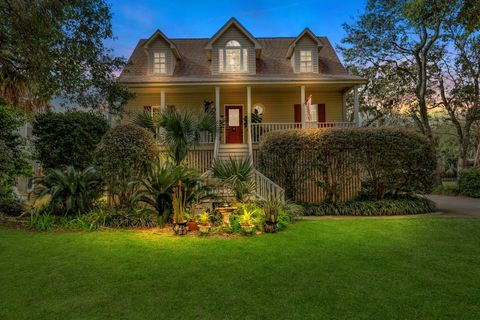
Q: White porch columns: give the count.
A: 5